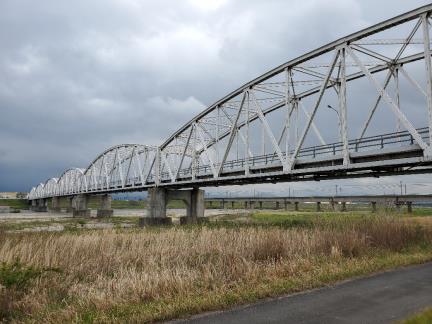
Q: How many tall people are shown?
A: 0